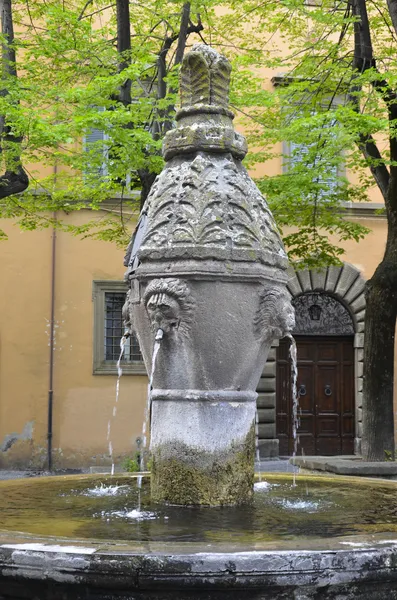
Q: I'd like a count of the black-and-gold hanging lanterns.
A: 0